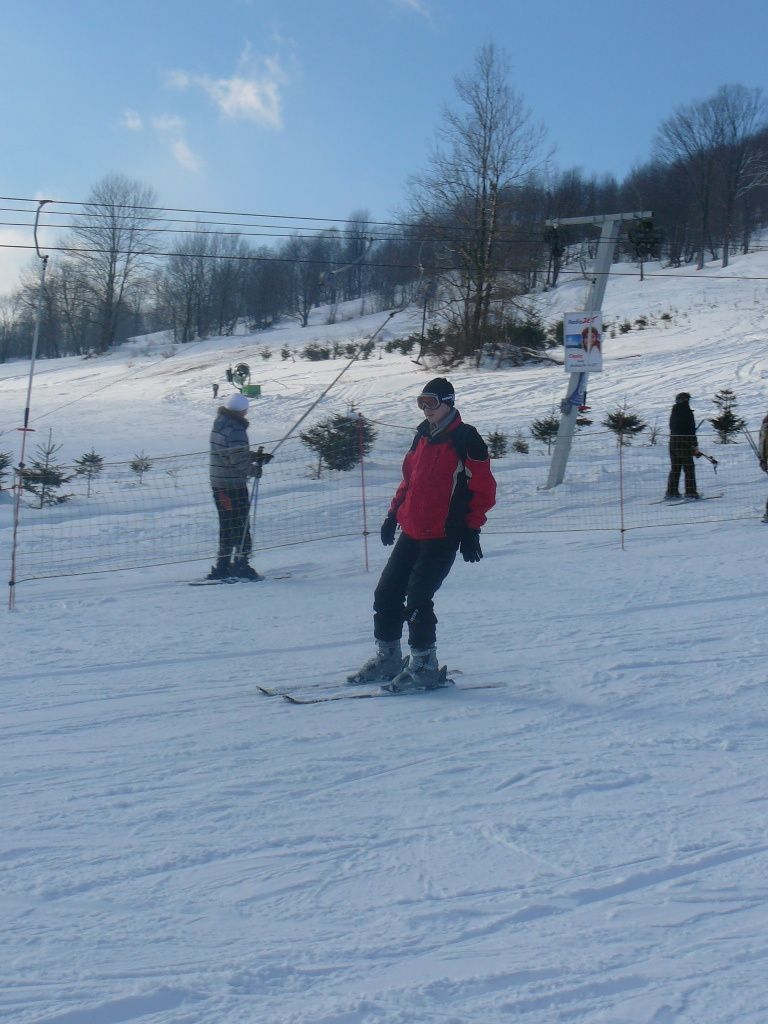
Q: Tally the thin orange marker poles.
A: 3